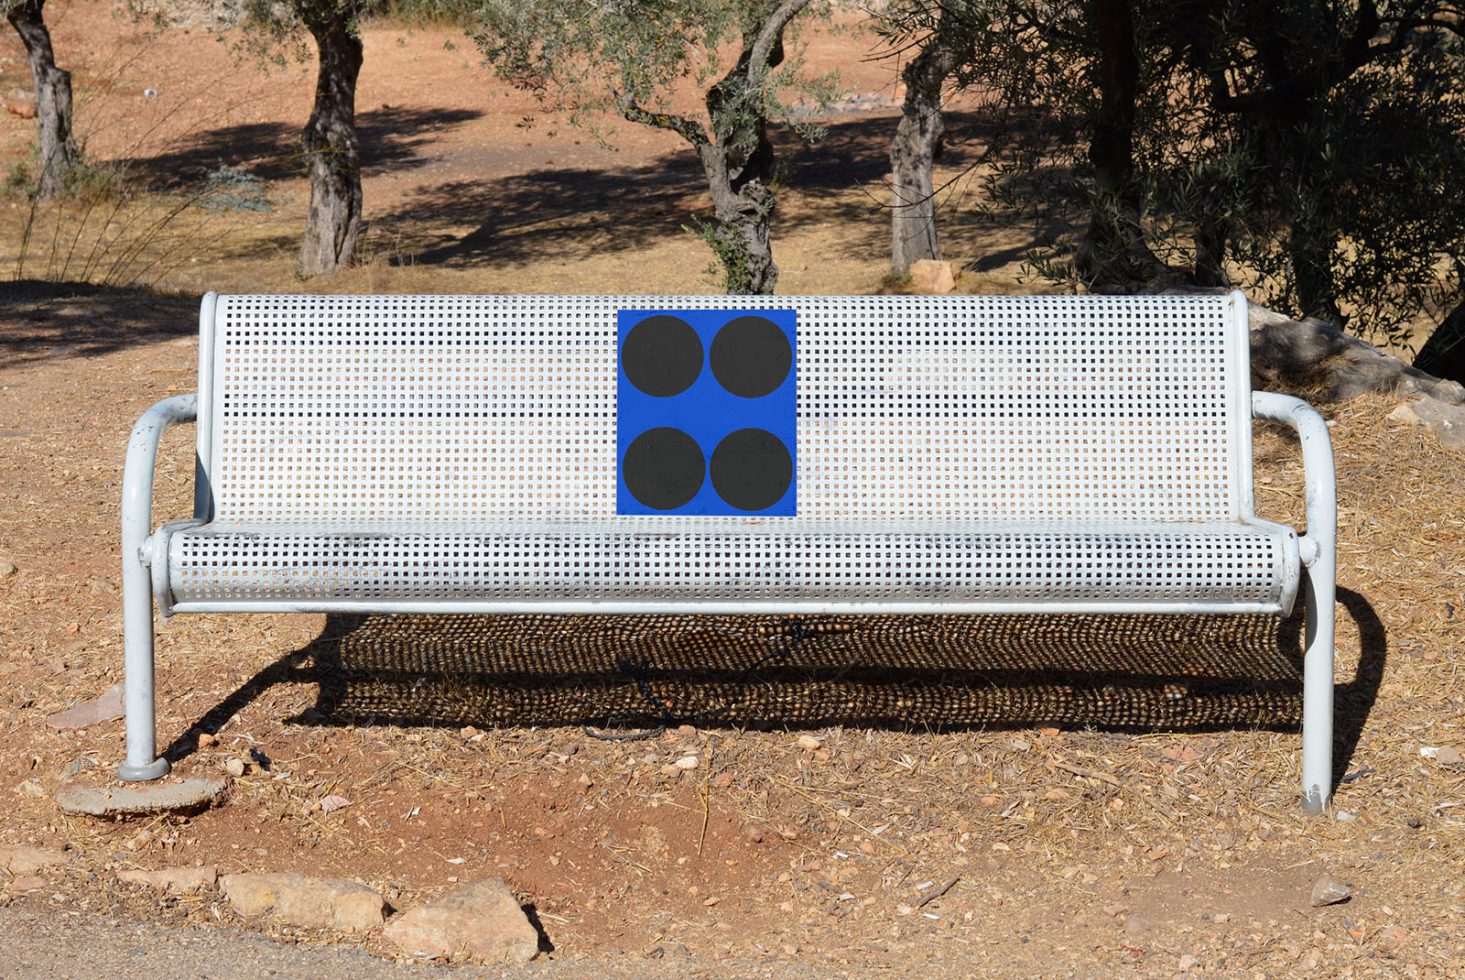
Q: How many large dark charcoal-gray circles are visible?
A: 4